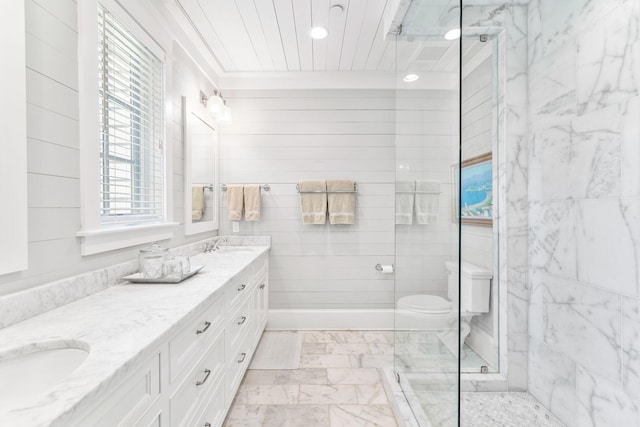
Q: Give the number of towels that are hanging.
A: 4